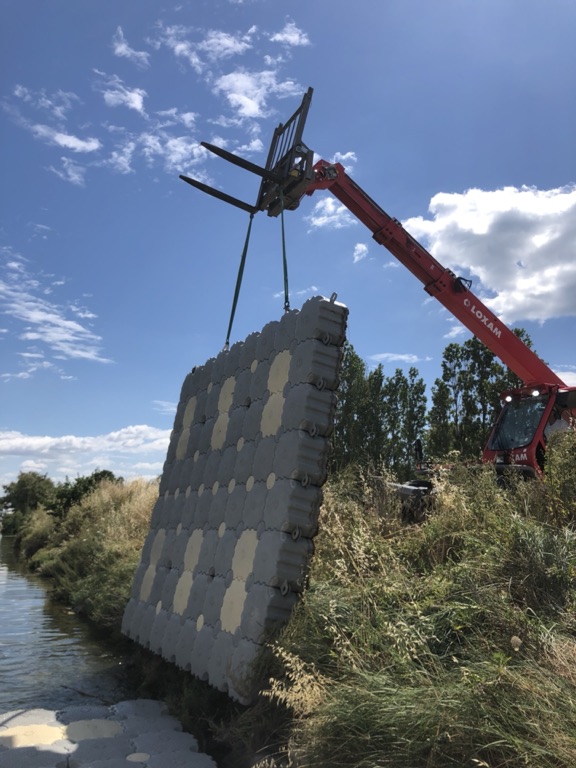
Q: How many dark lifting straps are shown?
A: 2